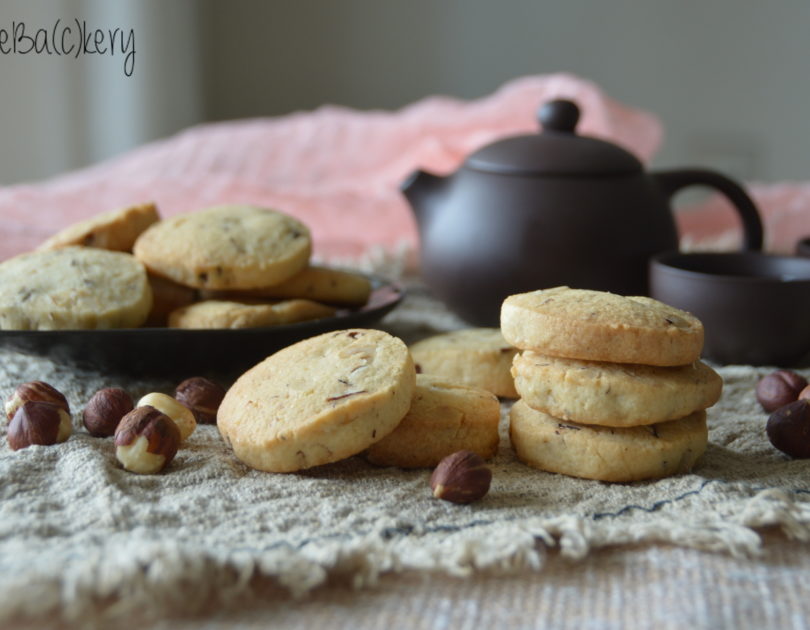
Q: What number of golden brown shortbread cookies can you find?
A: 11